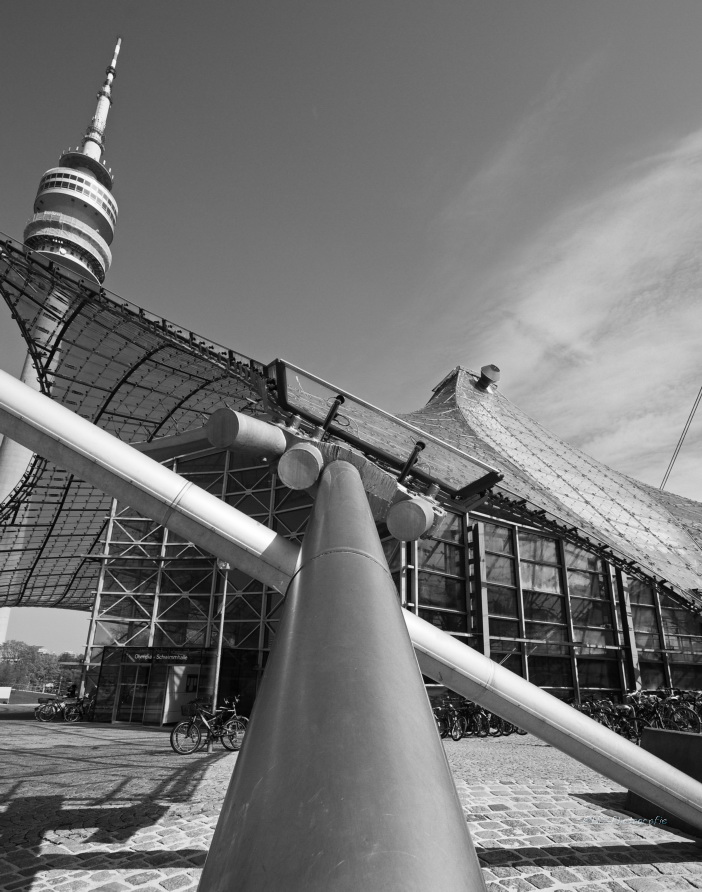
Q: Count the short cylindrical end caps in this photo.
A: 3